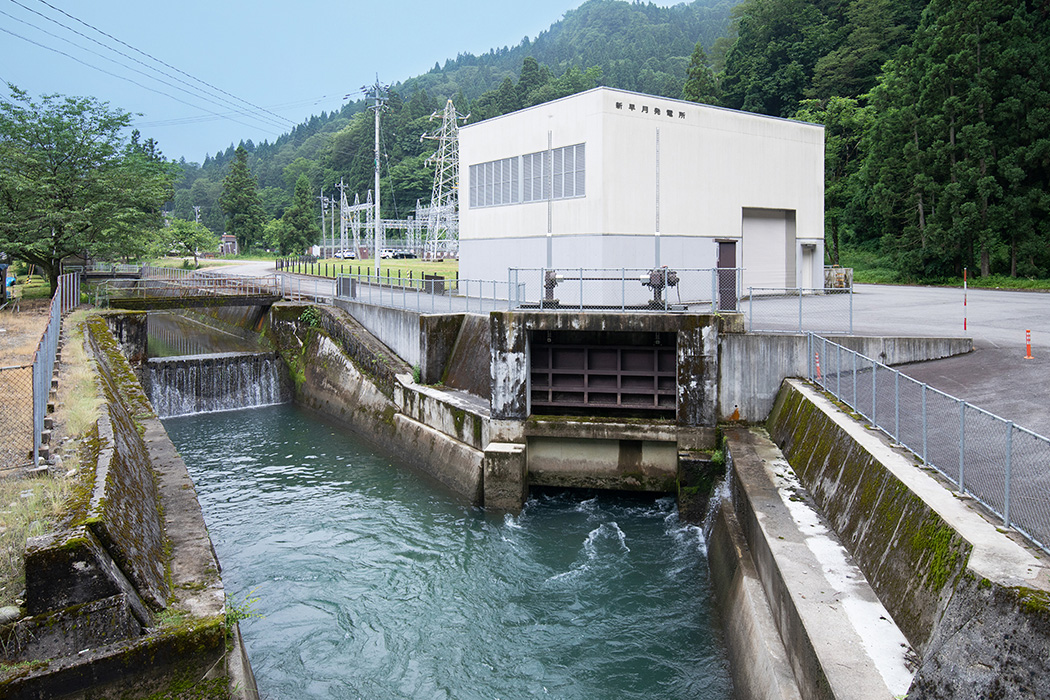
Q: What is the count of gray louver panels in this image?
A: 12